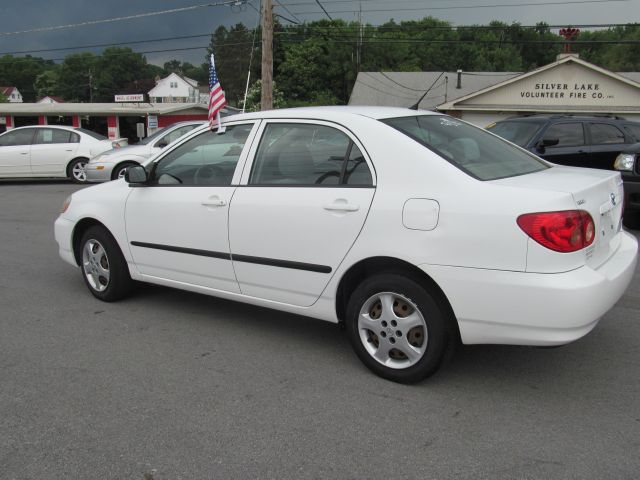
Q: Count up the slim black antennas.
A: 1